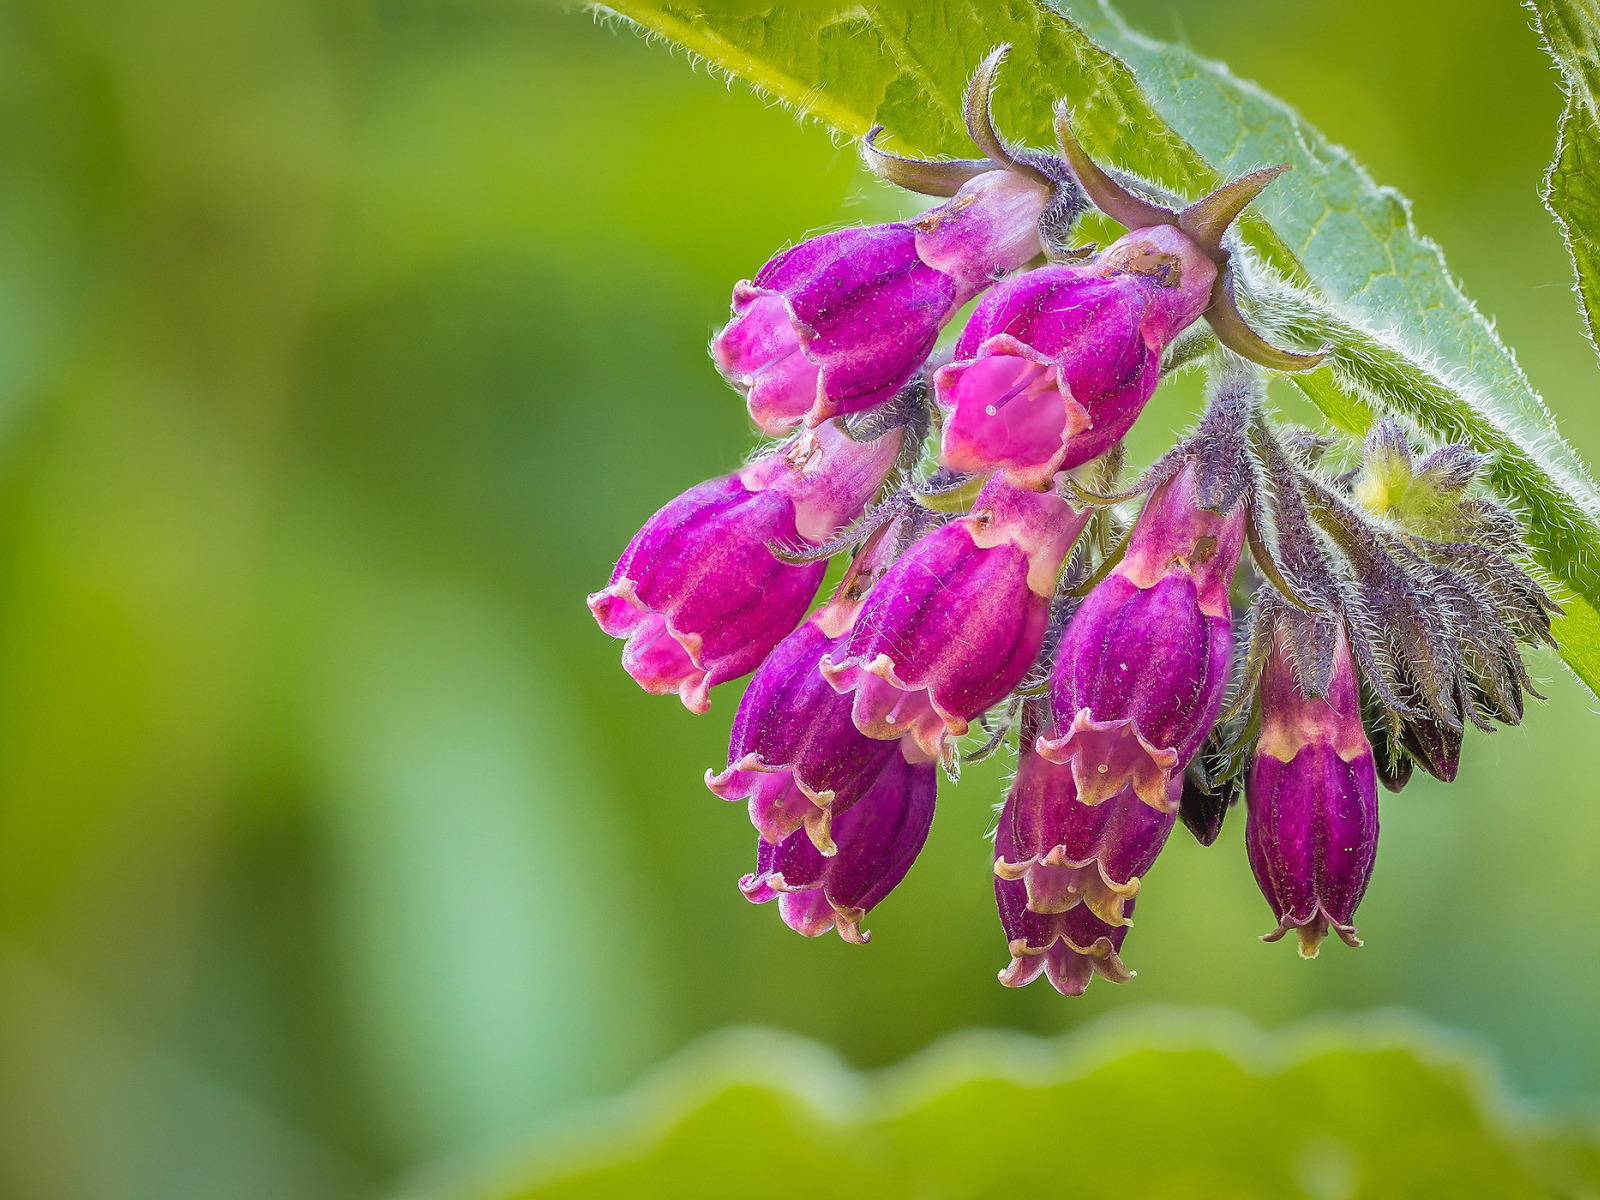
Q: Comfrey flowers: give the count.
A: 10